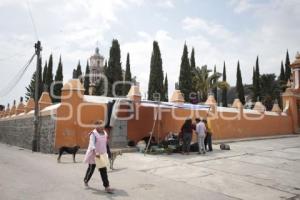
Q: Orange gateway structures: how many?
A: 1